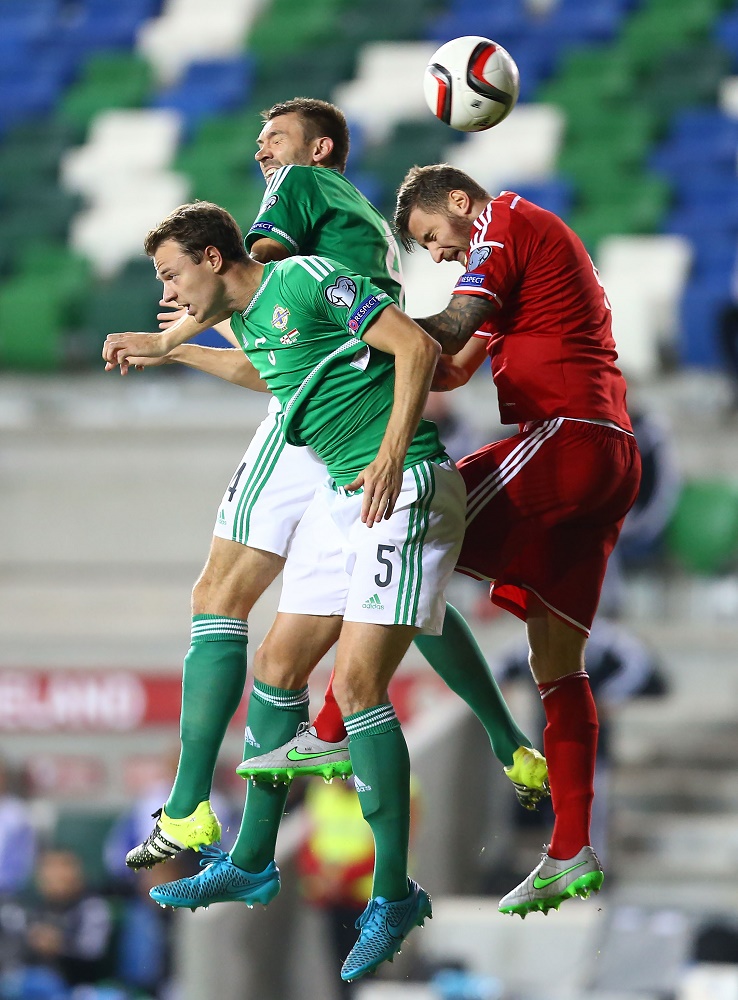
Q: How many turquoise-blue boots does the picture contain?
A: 2